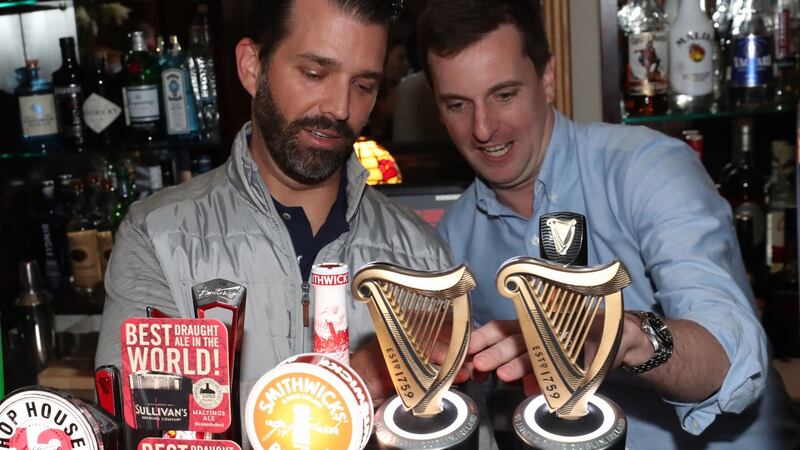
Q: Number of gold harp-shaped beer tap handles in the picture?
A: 2